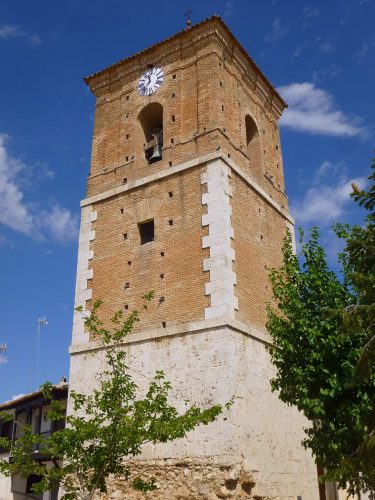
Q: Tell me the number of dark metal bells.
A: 1